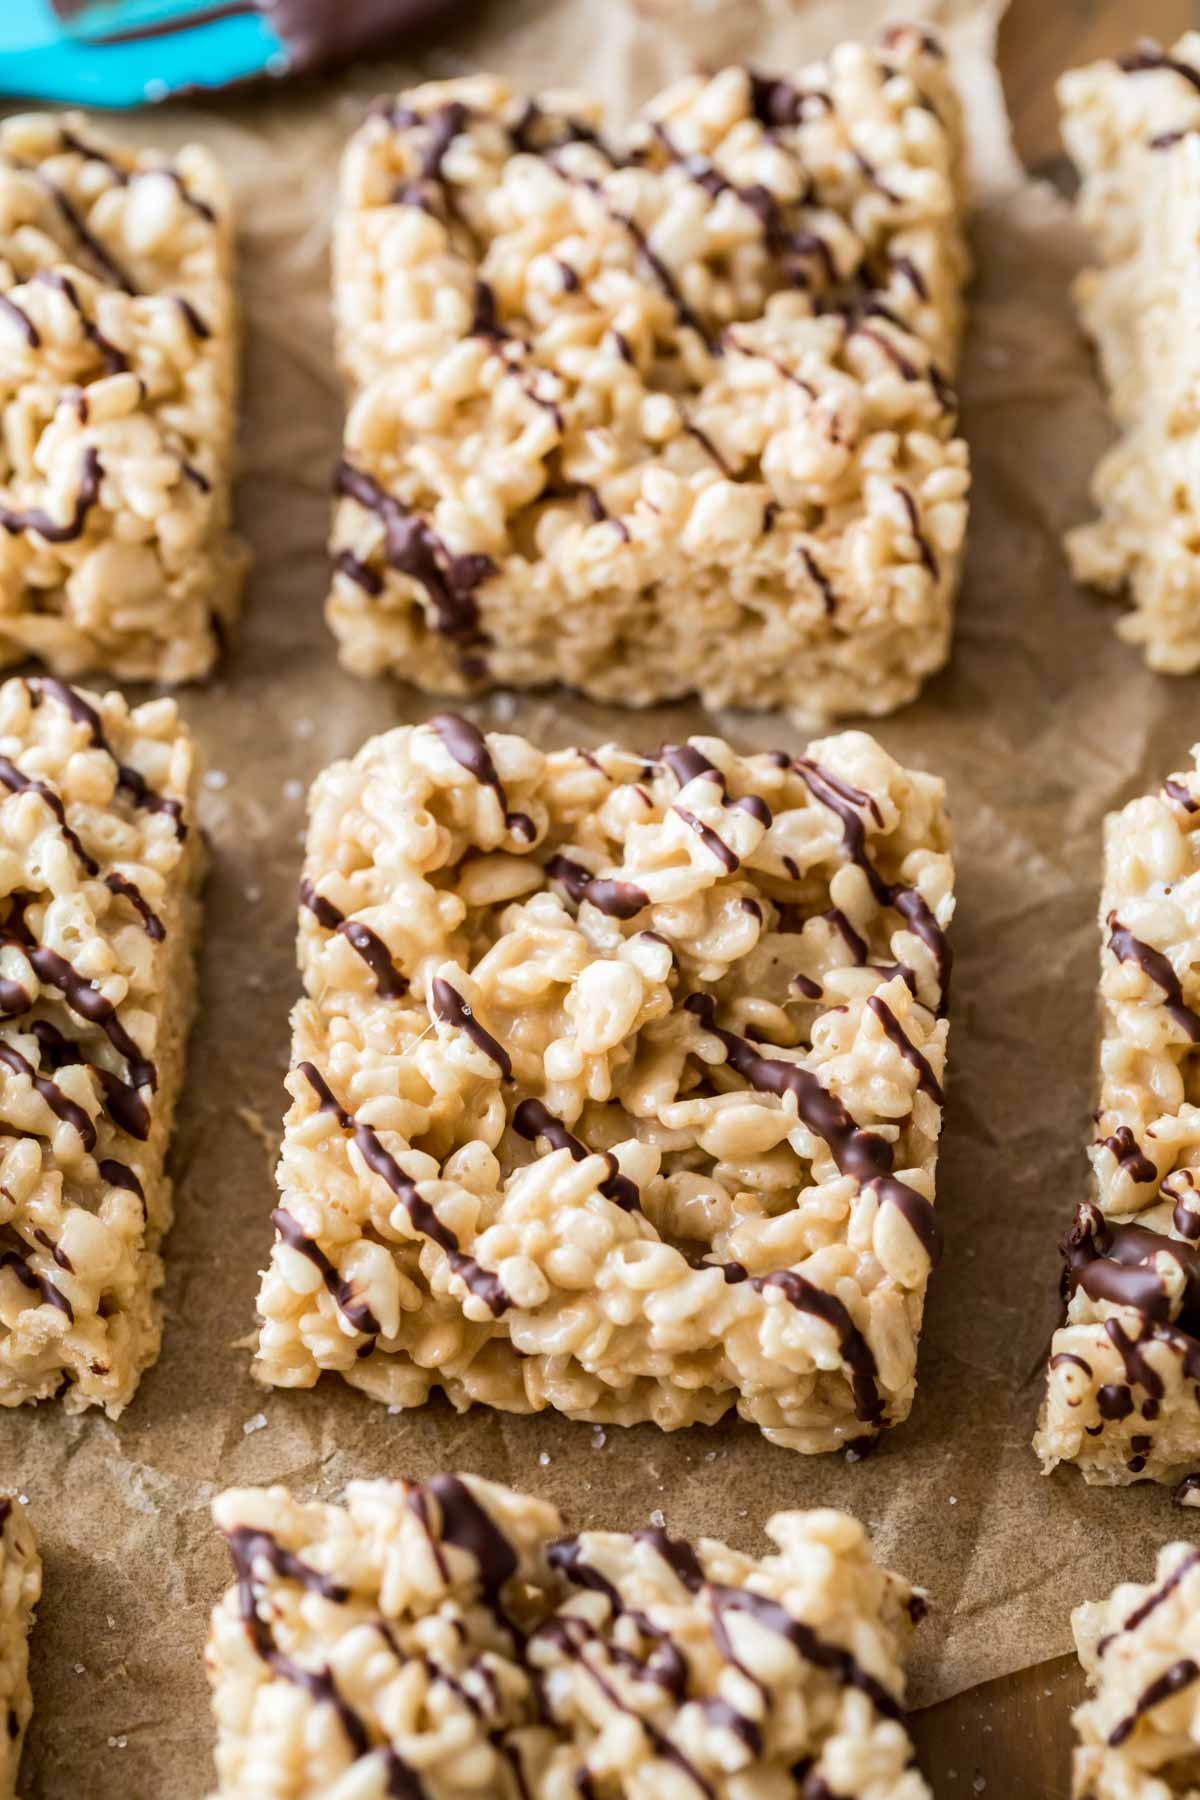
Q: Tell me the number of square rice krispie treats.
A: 9